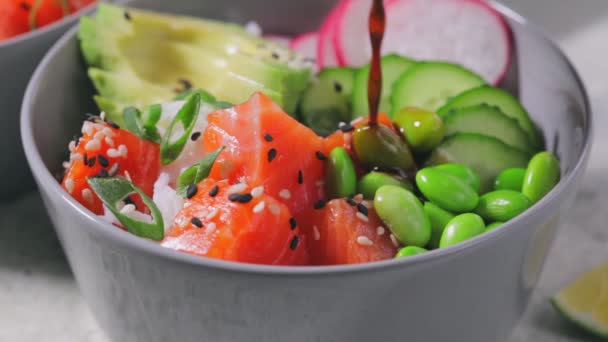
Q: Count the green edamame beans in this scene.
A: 14